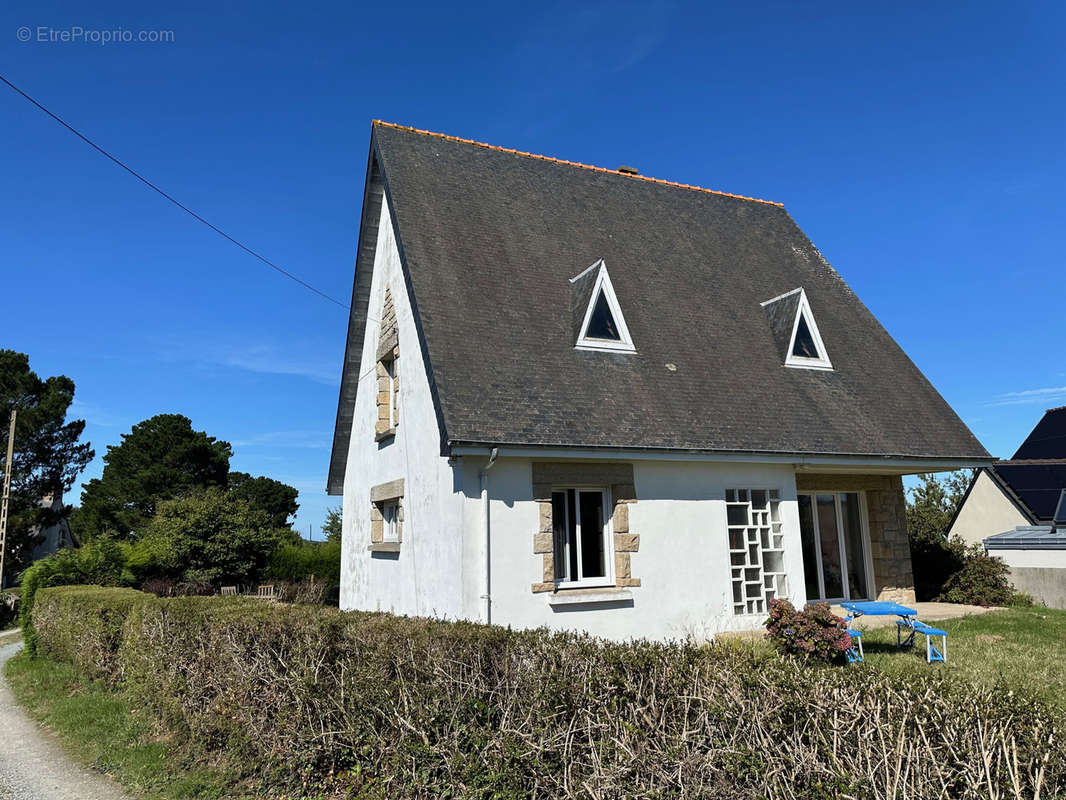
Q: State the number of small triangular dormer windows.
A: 2